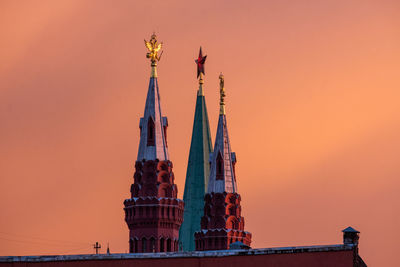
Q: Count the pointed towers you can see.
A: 3